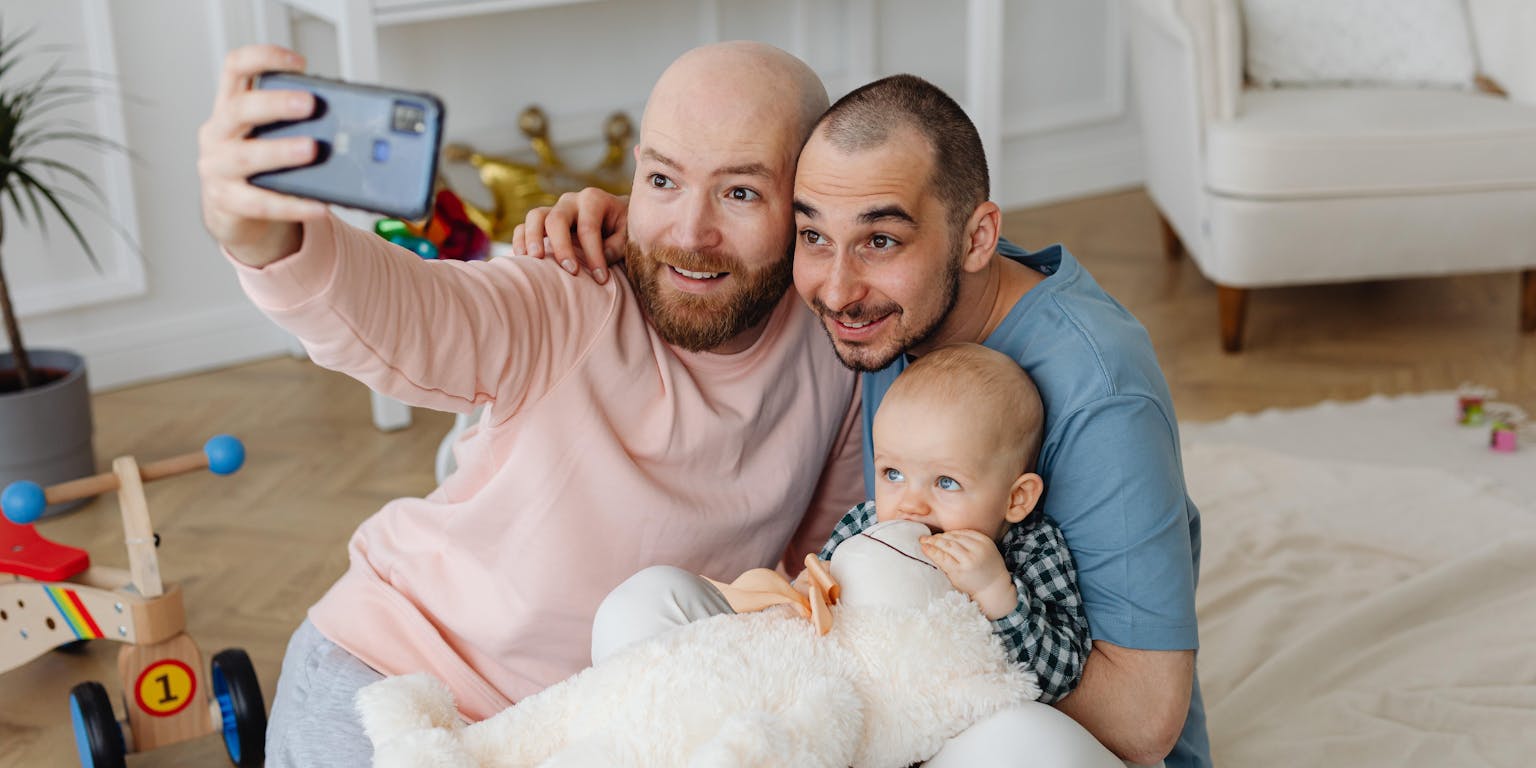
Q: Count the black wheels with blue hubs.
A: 2